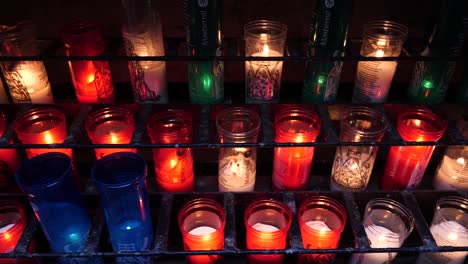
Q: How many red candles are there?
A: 11